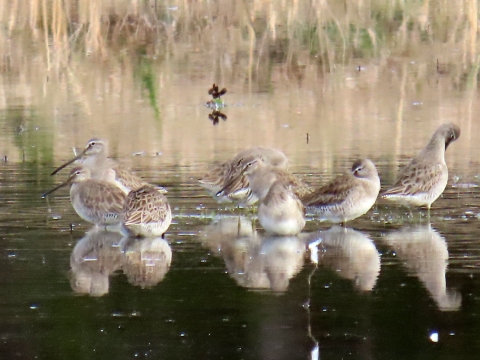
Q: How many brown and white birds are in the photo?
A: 8